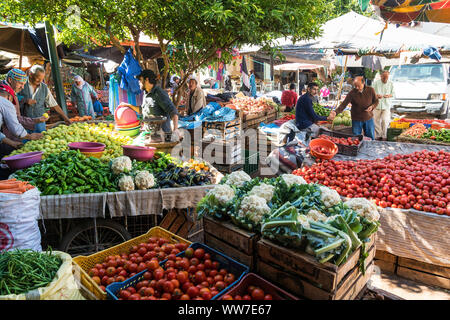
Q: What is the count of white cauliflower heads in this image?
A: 11